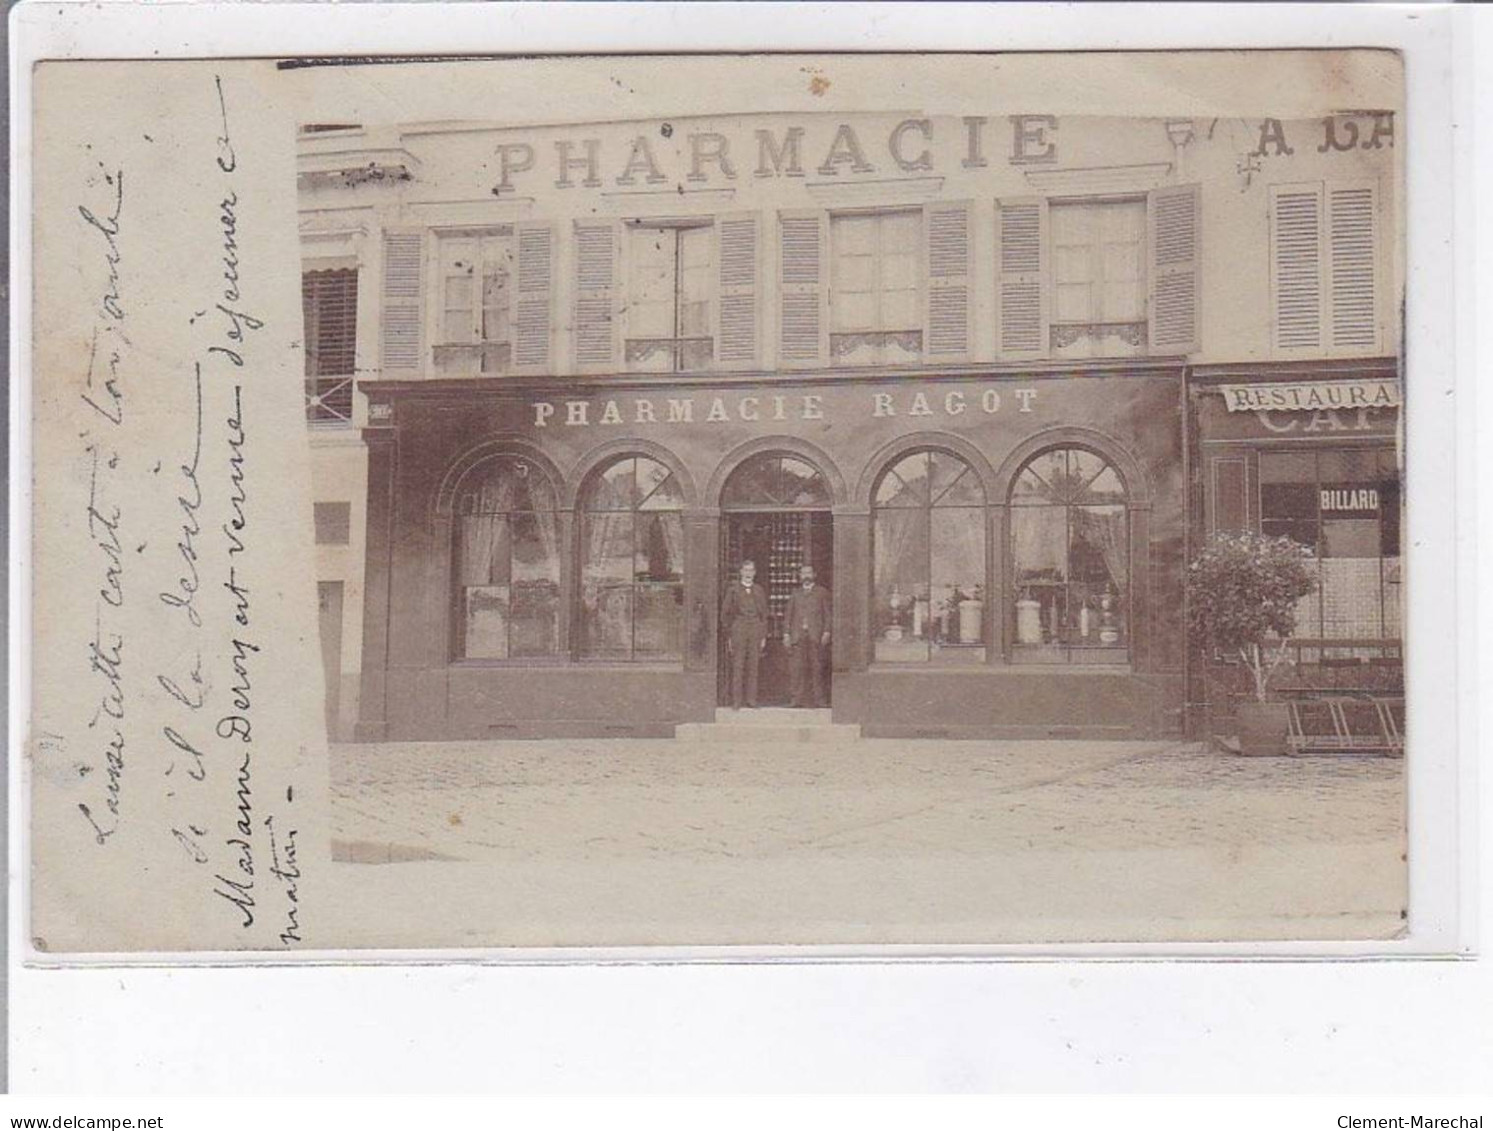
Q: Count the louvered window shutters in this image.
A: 10